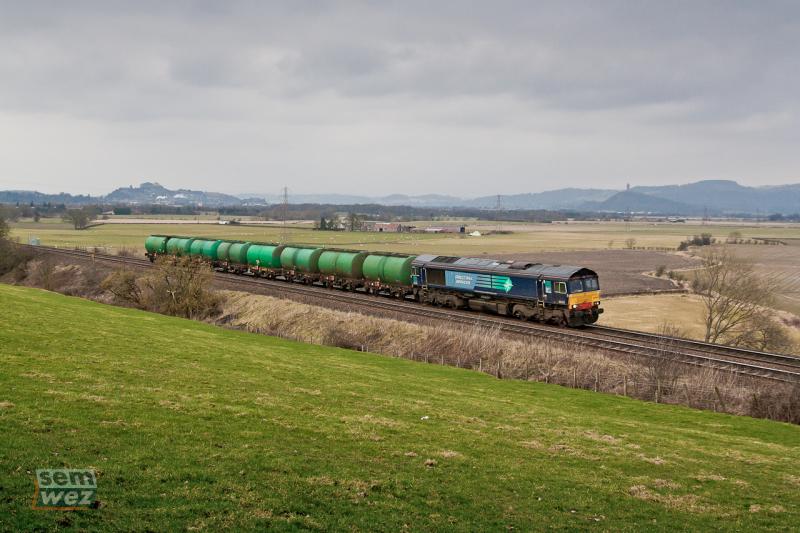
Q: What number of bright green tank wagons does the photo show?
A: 8